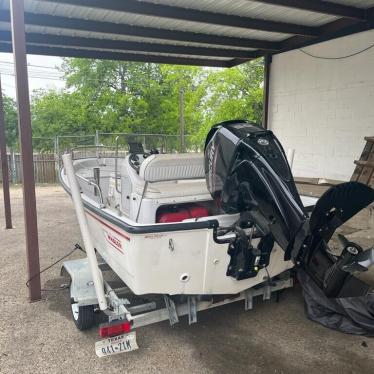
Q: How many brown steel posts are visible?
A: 3